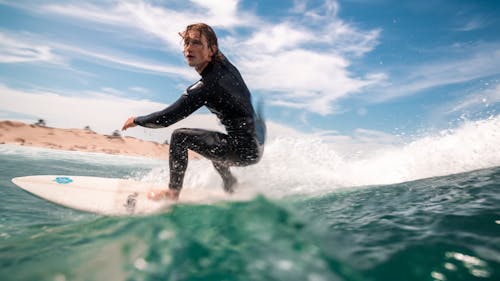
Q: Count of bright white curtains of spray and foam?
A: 1